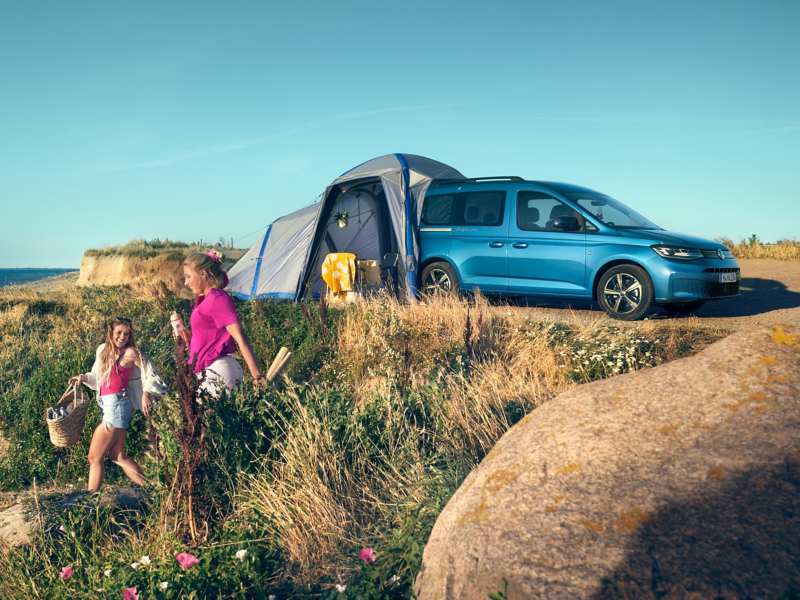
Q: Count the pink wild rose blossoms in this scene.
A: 4